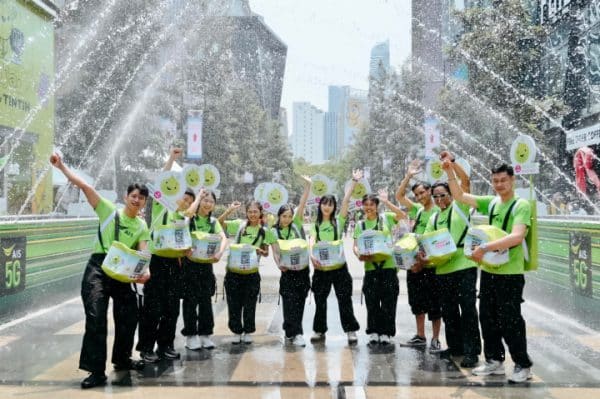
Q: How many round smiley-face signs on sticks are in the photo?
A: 8